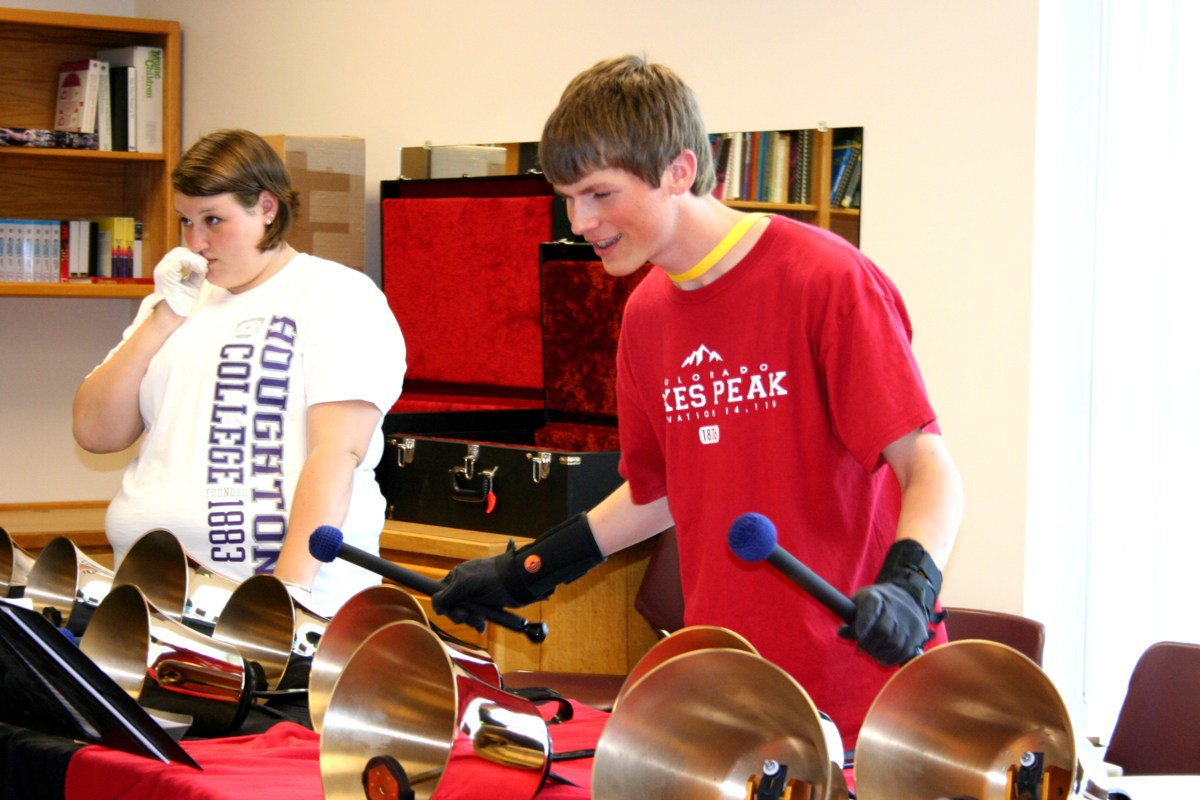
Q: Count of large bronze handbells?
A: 10